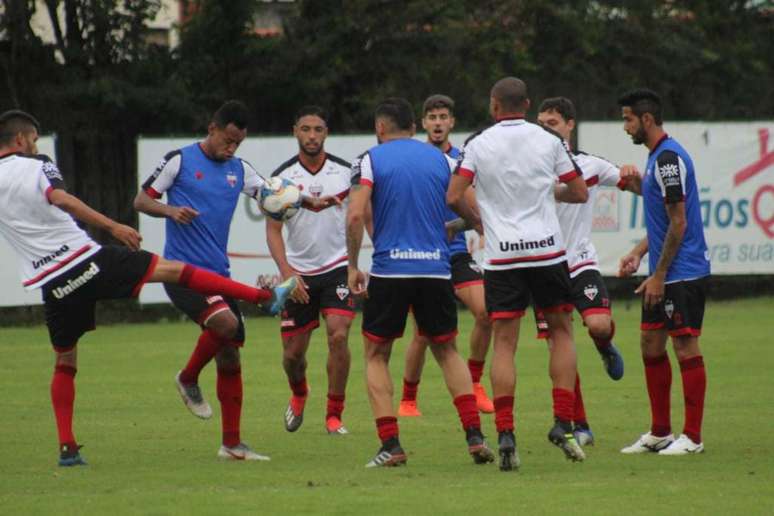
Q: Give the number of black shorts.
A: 8